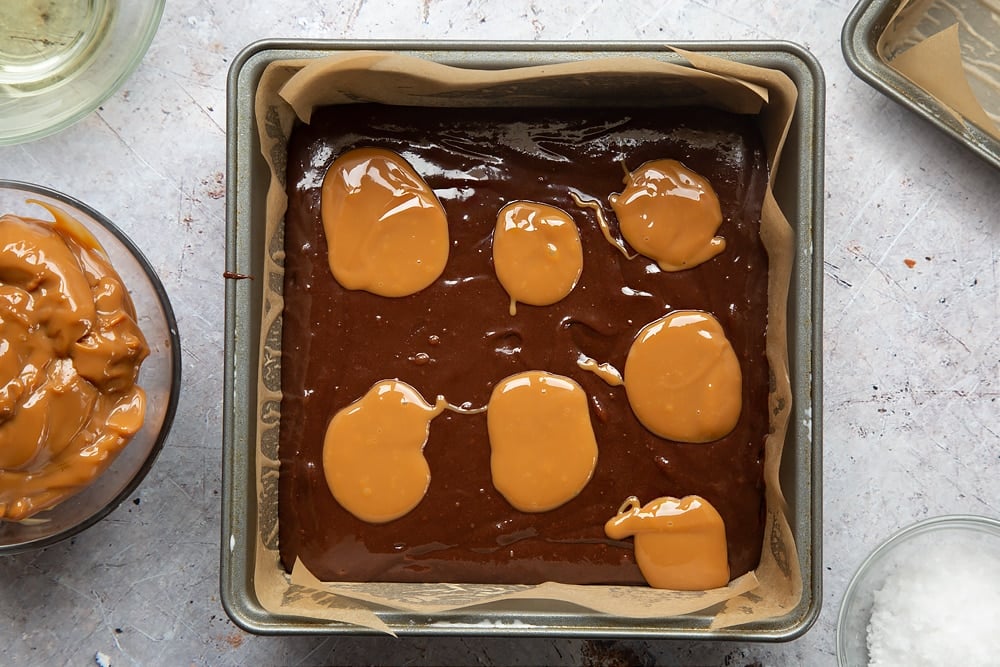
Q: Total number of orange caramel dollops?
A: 7